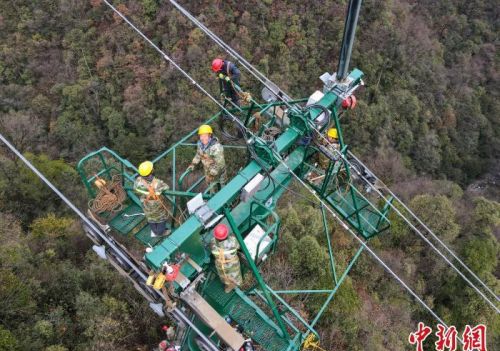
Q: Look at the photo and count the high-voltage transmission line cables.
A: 4